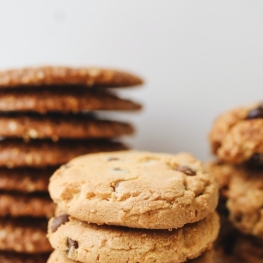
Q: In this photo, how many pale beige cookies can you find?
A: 3